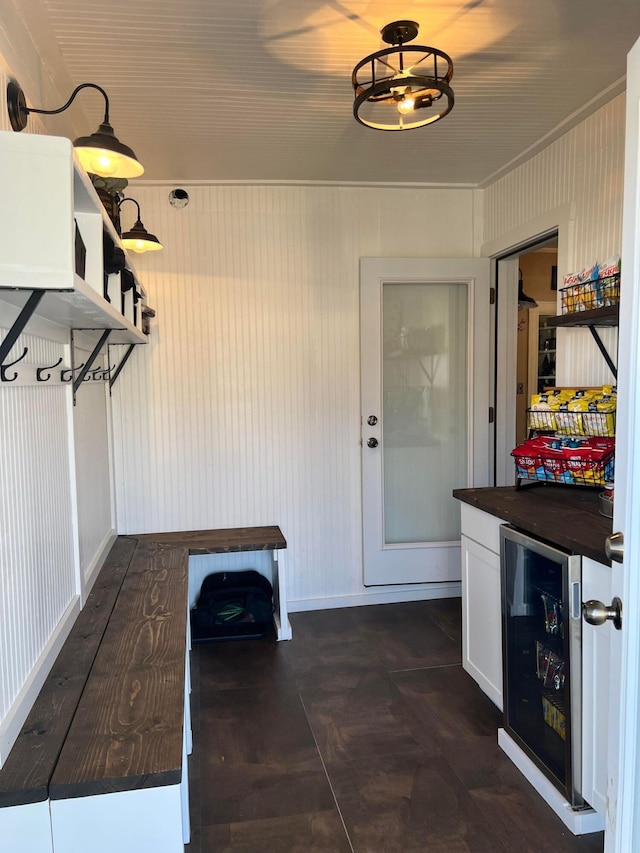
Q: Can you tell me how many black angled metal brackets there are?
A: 4